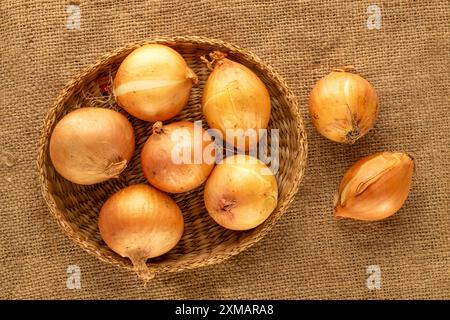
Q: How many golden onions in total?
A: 8